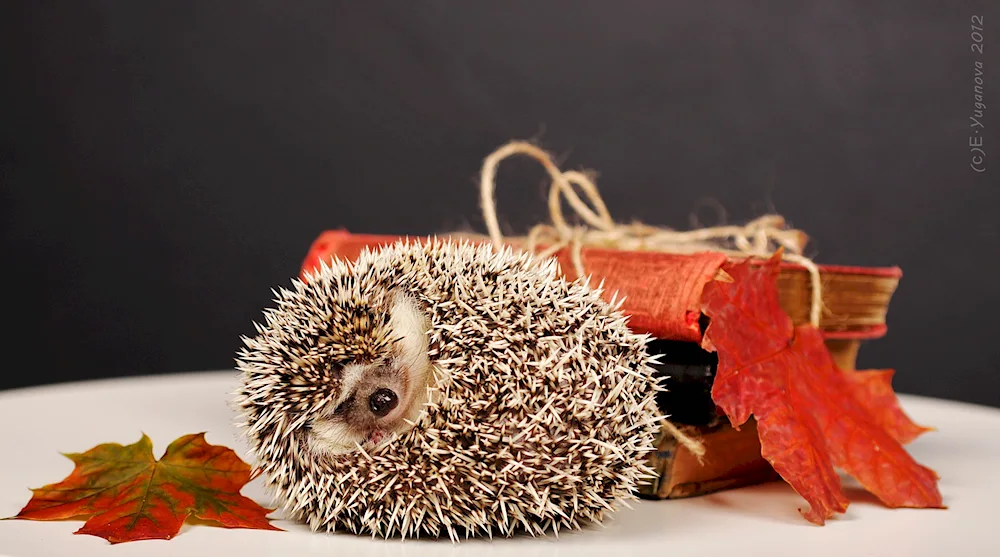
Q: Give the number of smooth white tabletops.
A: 1